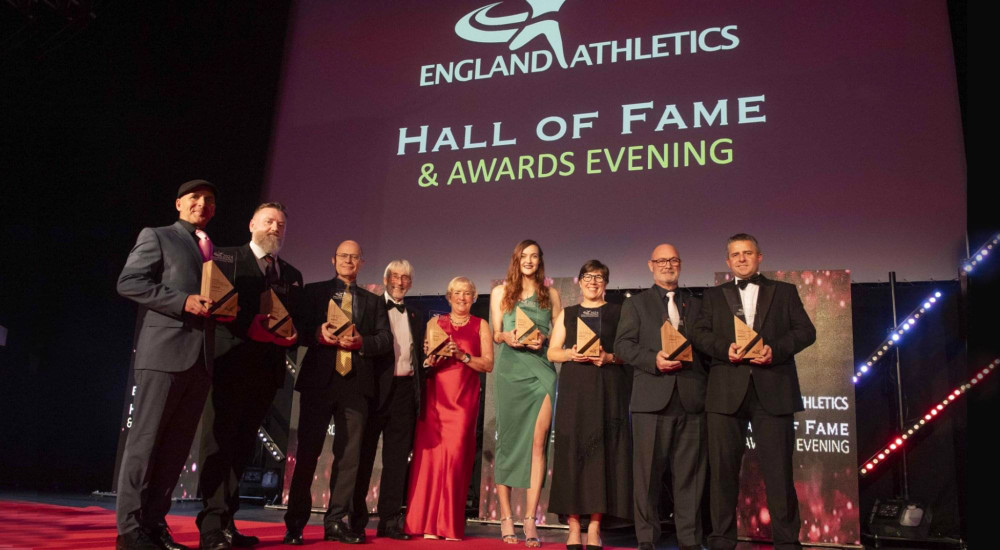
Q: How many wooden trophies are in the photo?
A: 8